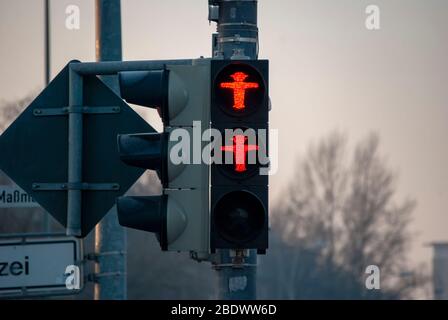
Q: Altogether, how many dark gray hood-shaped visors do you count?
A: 3